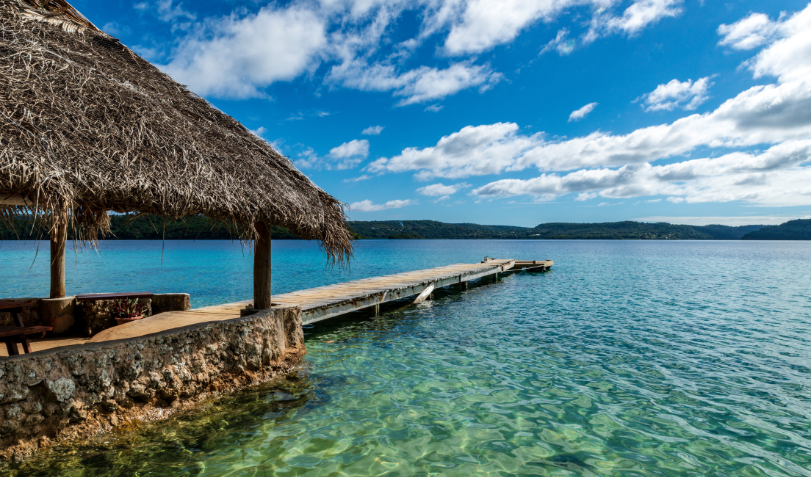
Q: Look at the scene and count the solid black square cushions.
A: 0